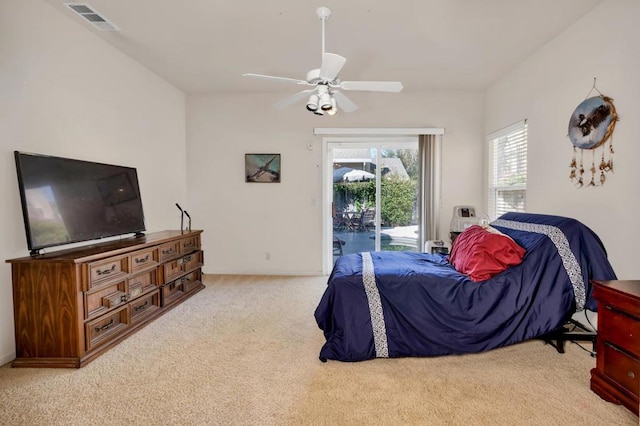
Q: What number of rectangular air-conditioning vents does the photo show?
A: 1